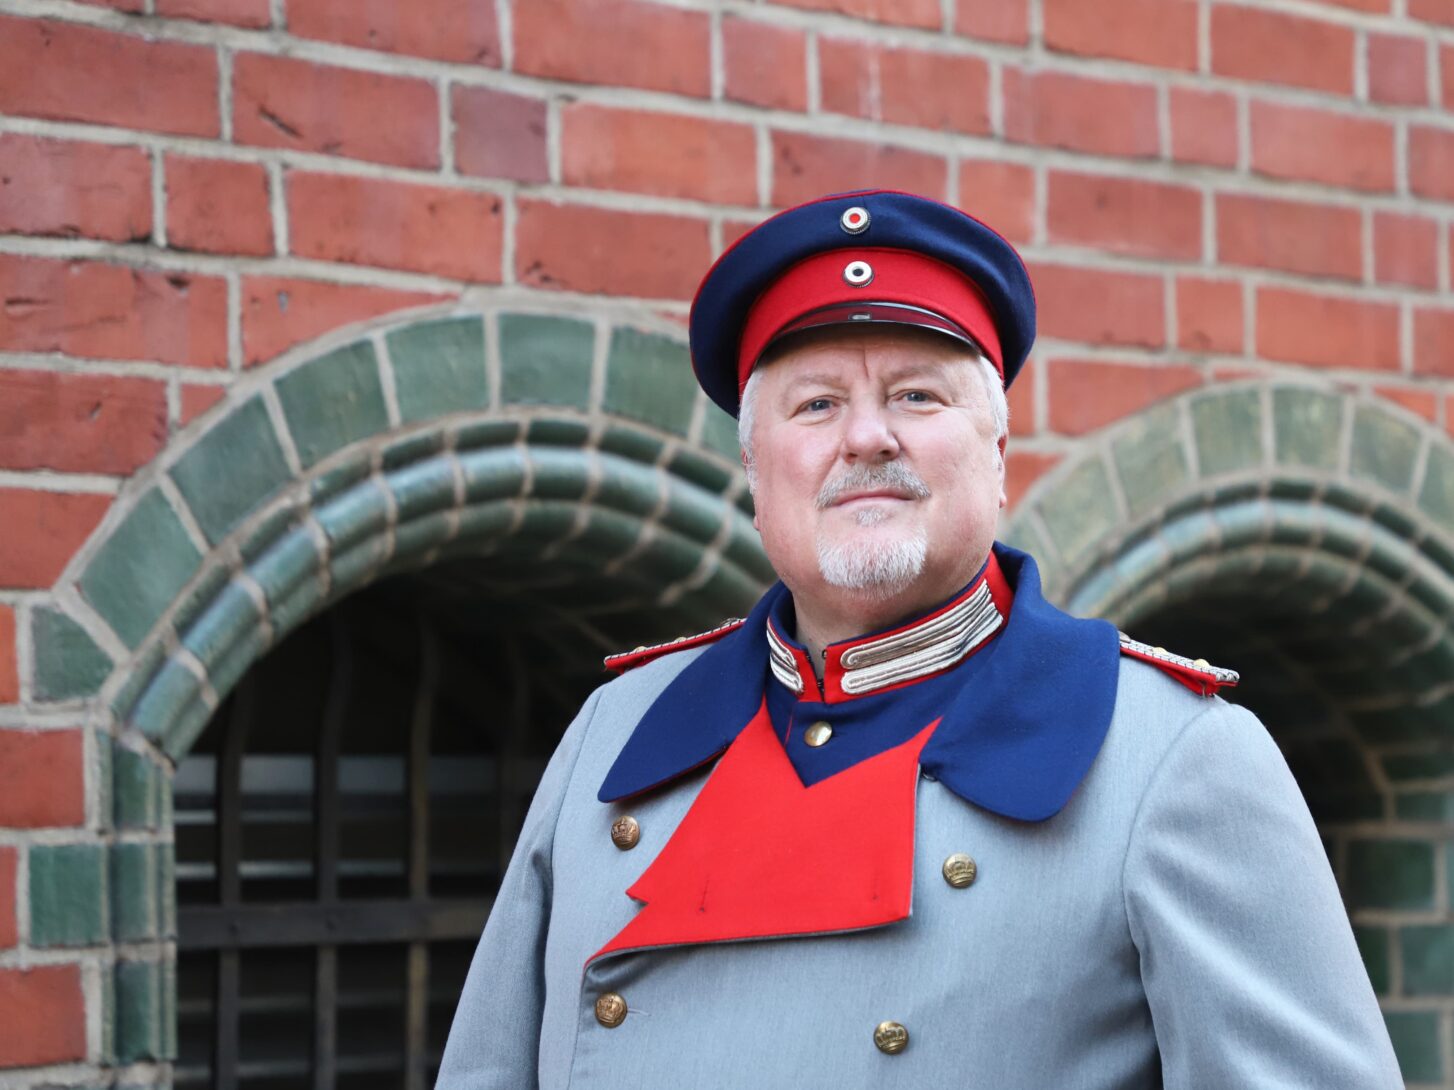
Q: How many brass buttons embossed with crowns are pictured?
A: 4